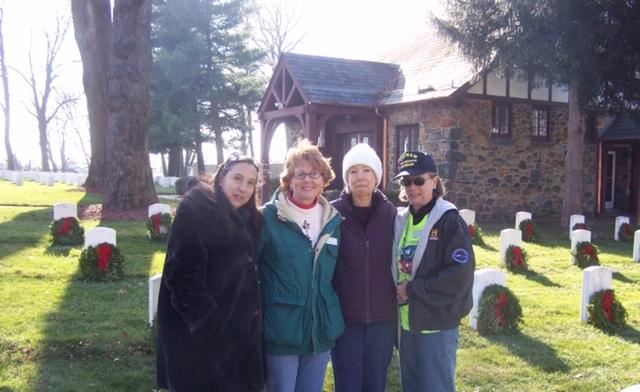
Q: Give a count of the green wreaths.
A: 11